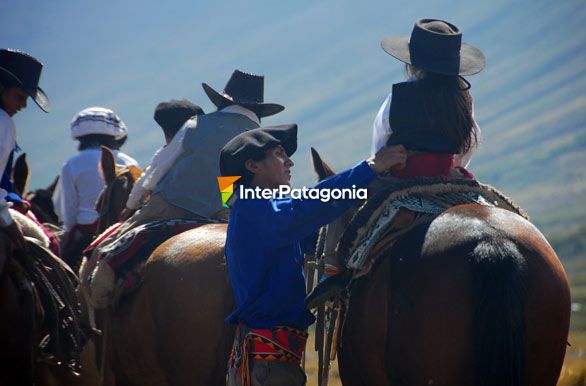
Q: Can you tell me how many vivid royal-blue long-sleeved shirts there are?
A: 1